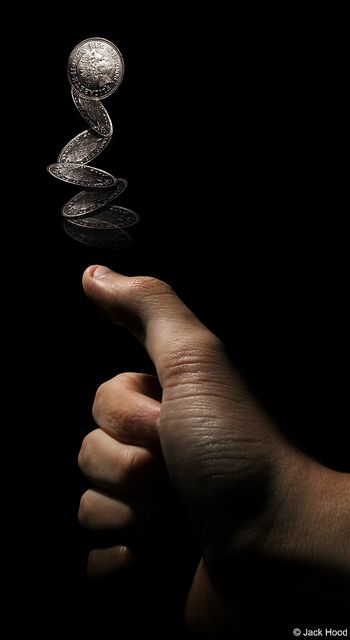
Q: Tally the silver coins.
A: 7